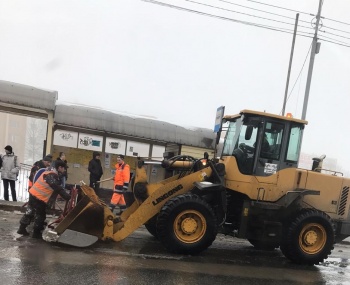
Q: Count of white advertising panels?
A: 5